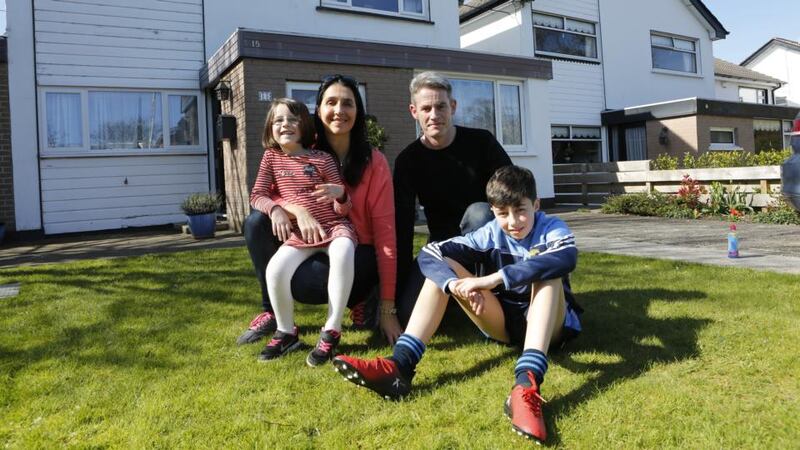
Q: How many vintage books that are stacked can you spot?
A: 0